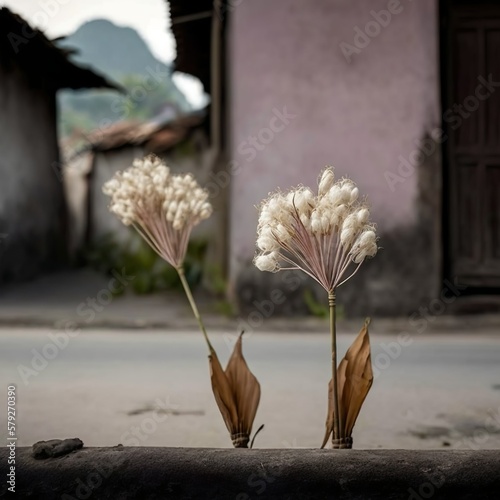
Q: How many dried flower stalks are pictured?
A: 2